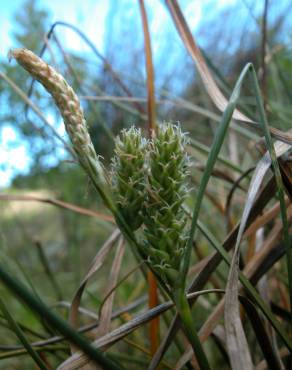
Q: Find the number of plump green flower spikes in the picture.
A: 2